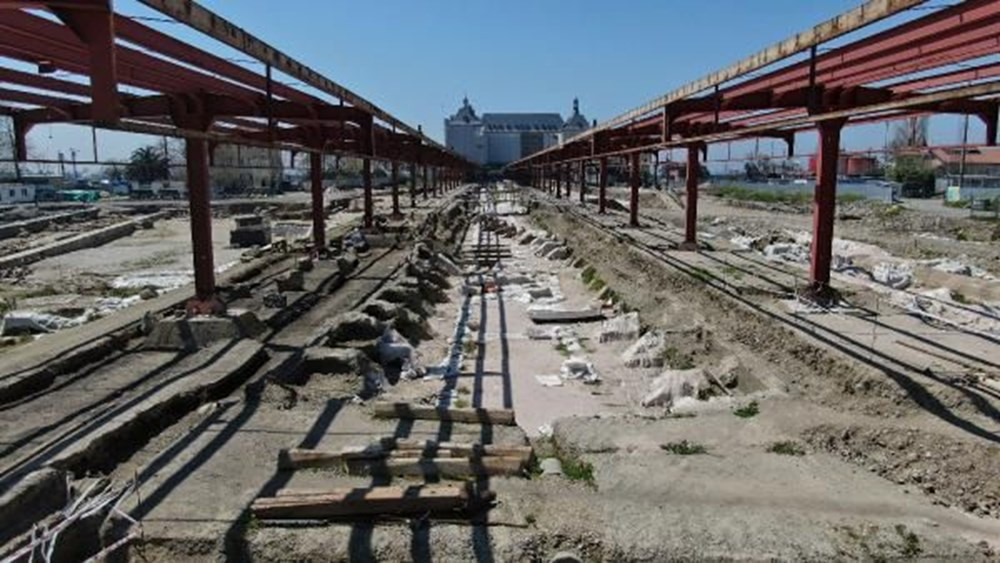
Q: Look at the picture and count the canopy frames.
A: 2